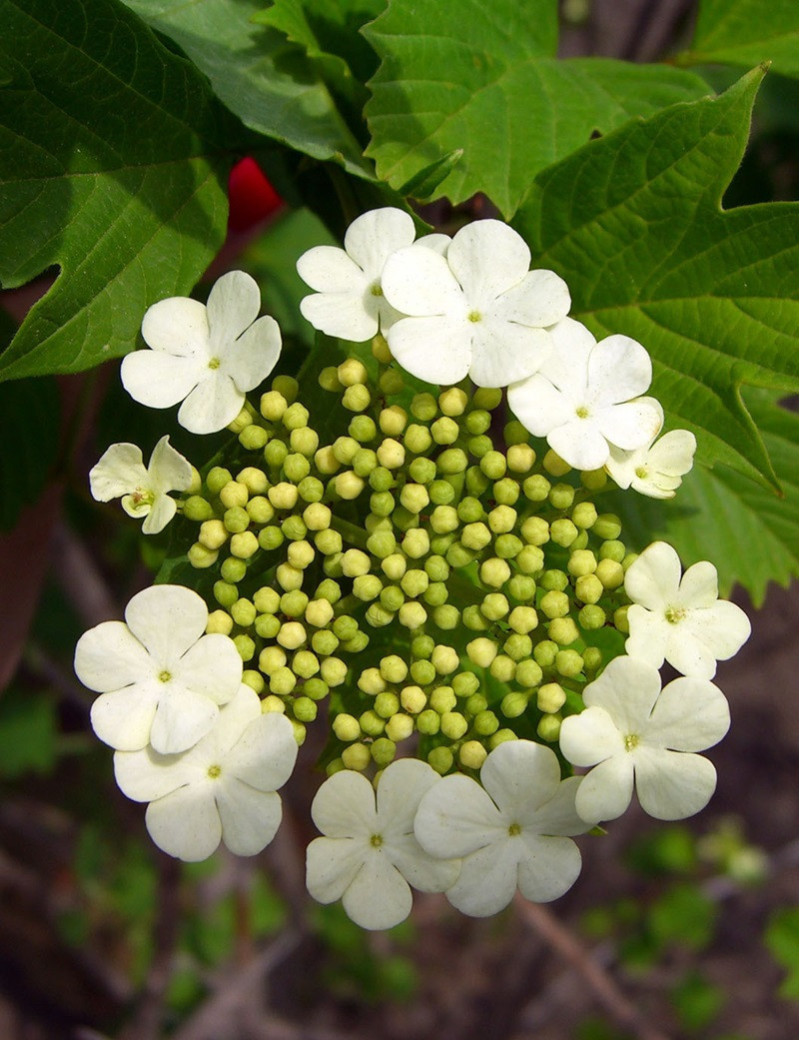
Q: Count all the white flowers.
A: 12